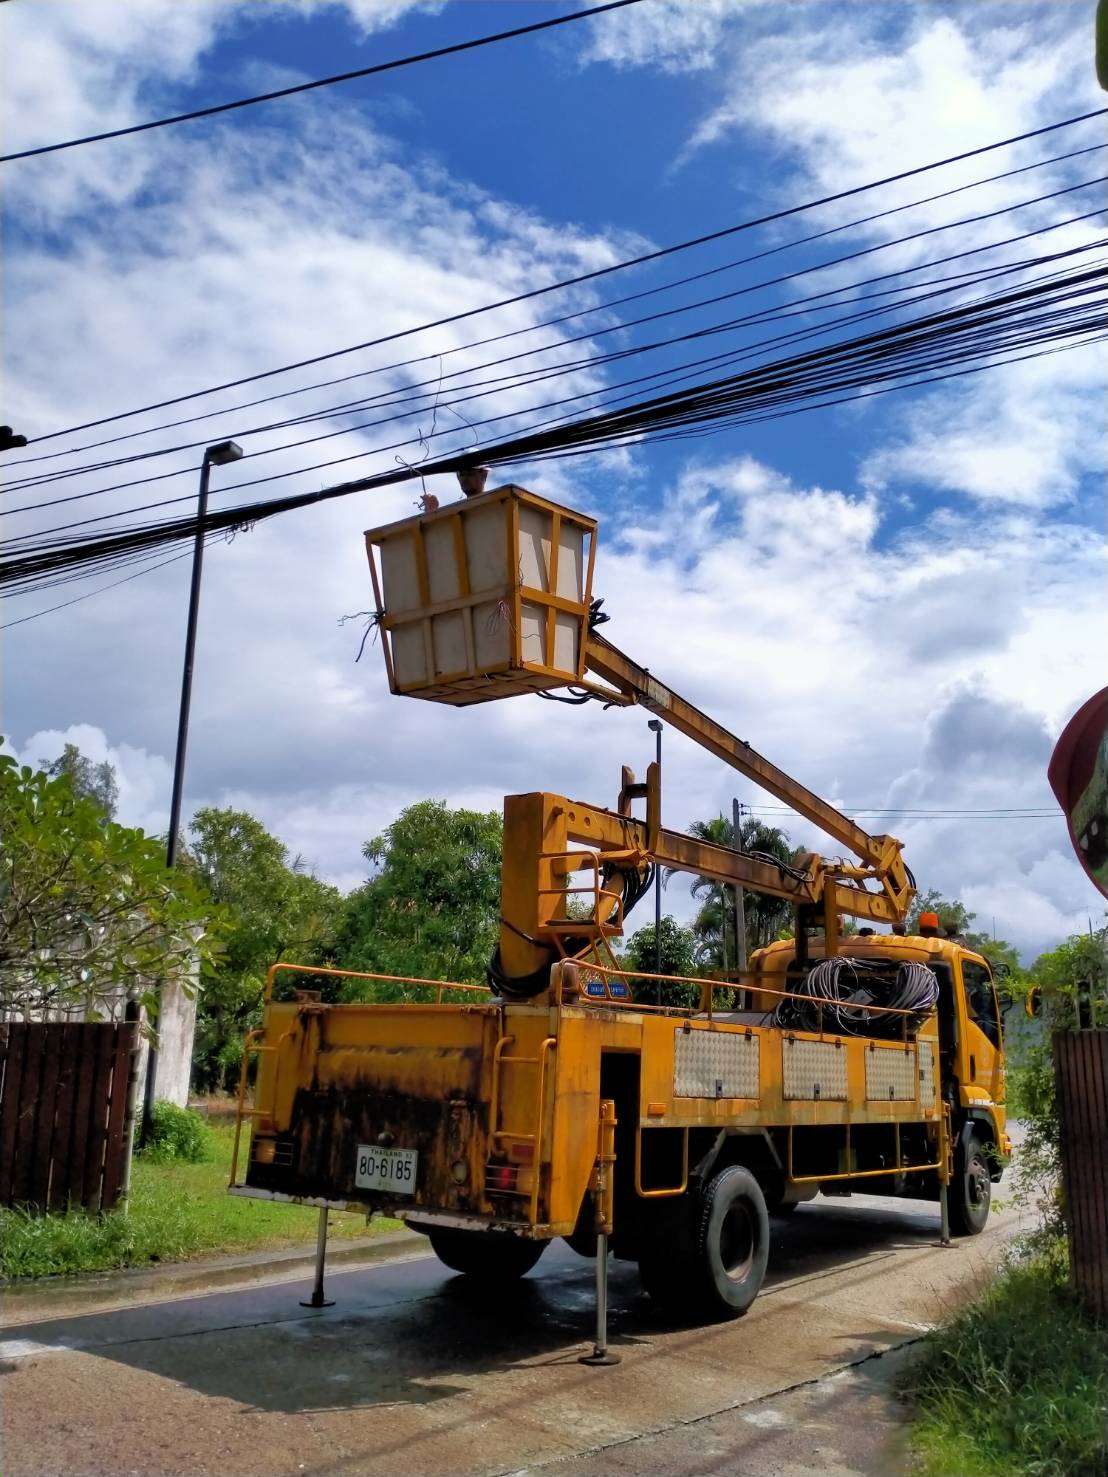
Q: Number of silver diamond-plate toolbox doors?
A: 4